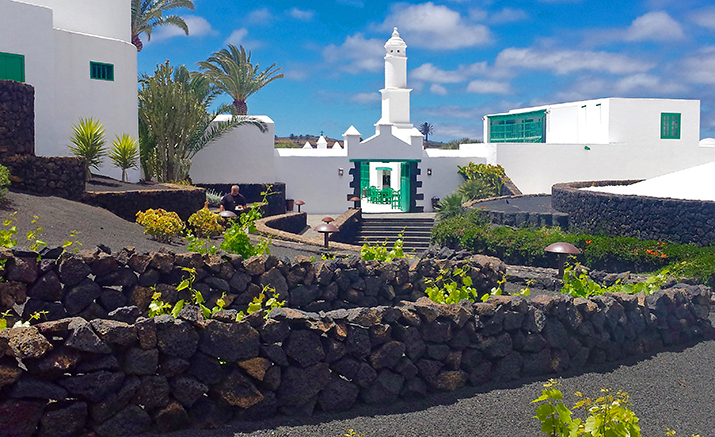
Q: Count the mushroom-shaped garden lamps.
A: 6